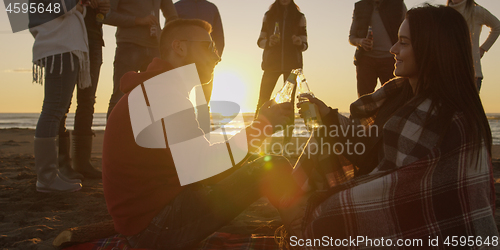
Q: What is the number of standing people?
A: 7